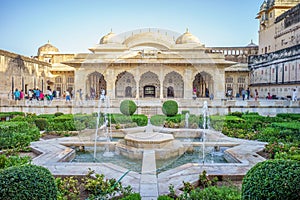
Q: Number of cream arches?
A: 5